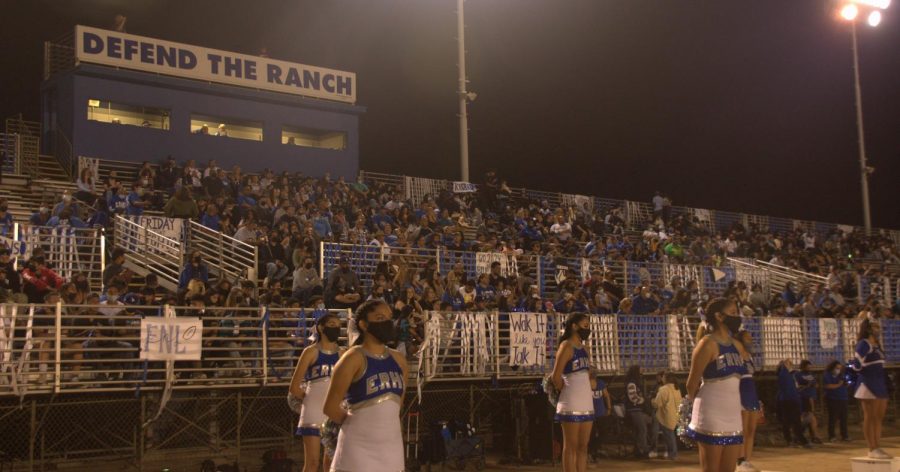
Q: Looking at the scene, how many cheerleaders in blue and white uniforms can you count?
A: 6